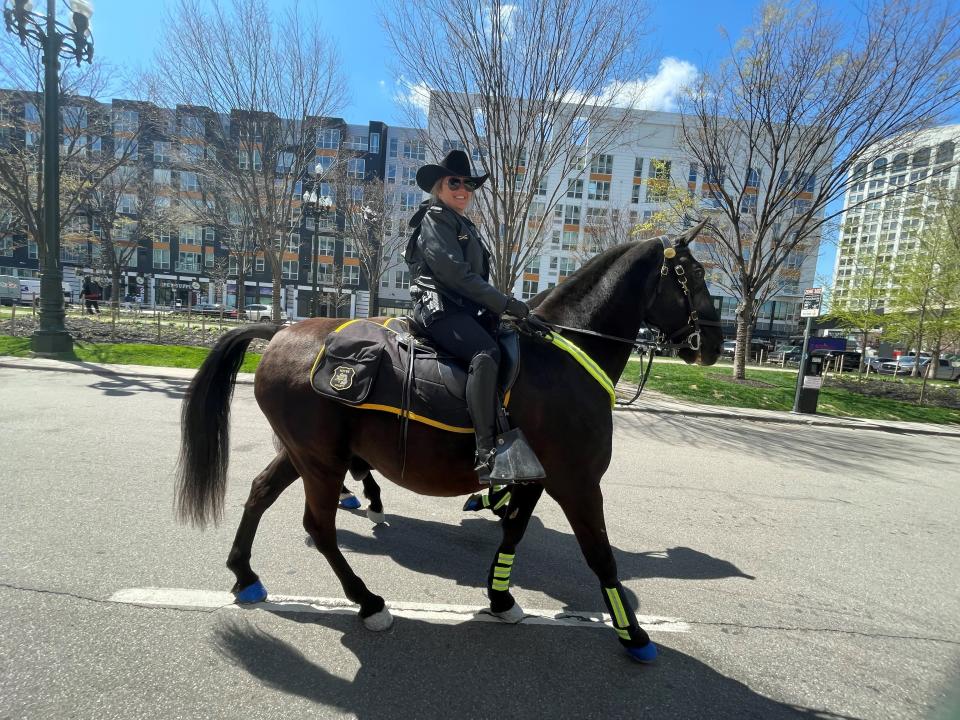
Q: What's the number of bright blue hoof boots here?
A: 4